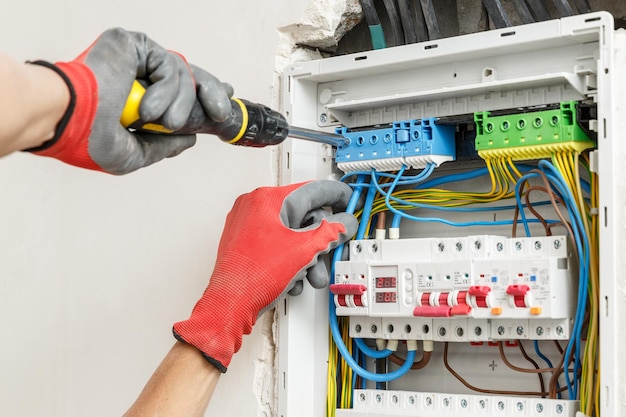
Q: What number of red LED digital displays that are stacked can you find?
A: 2